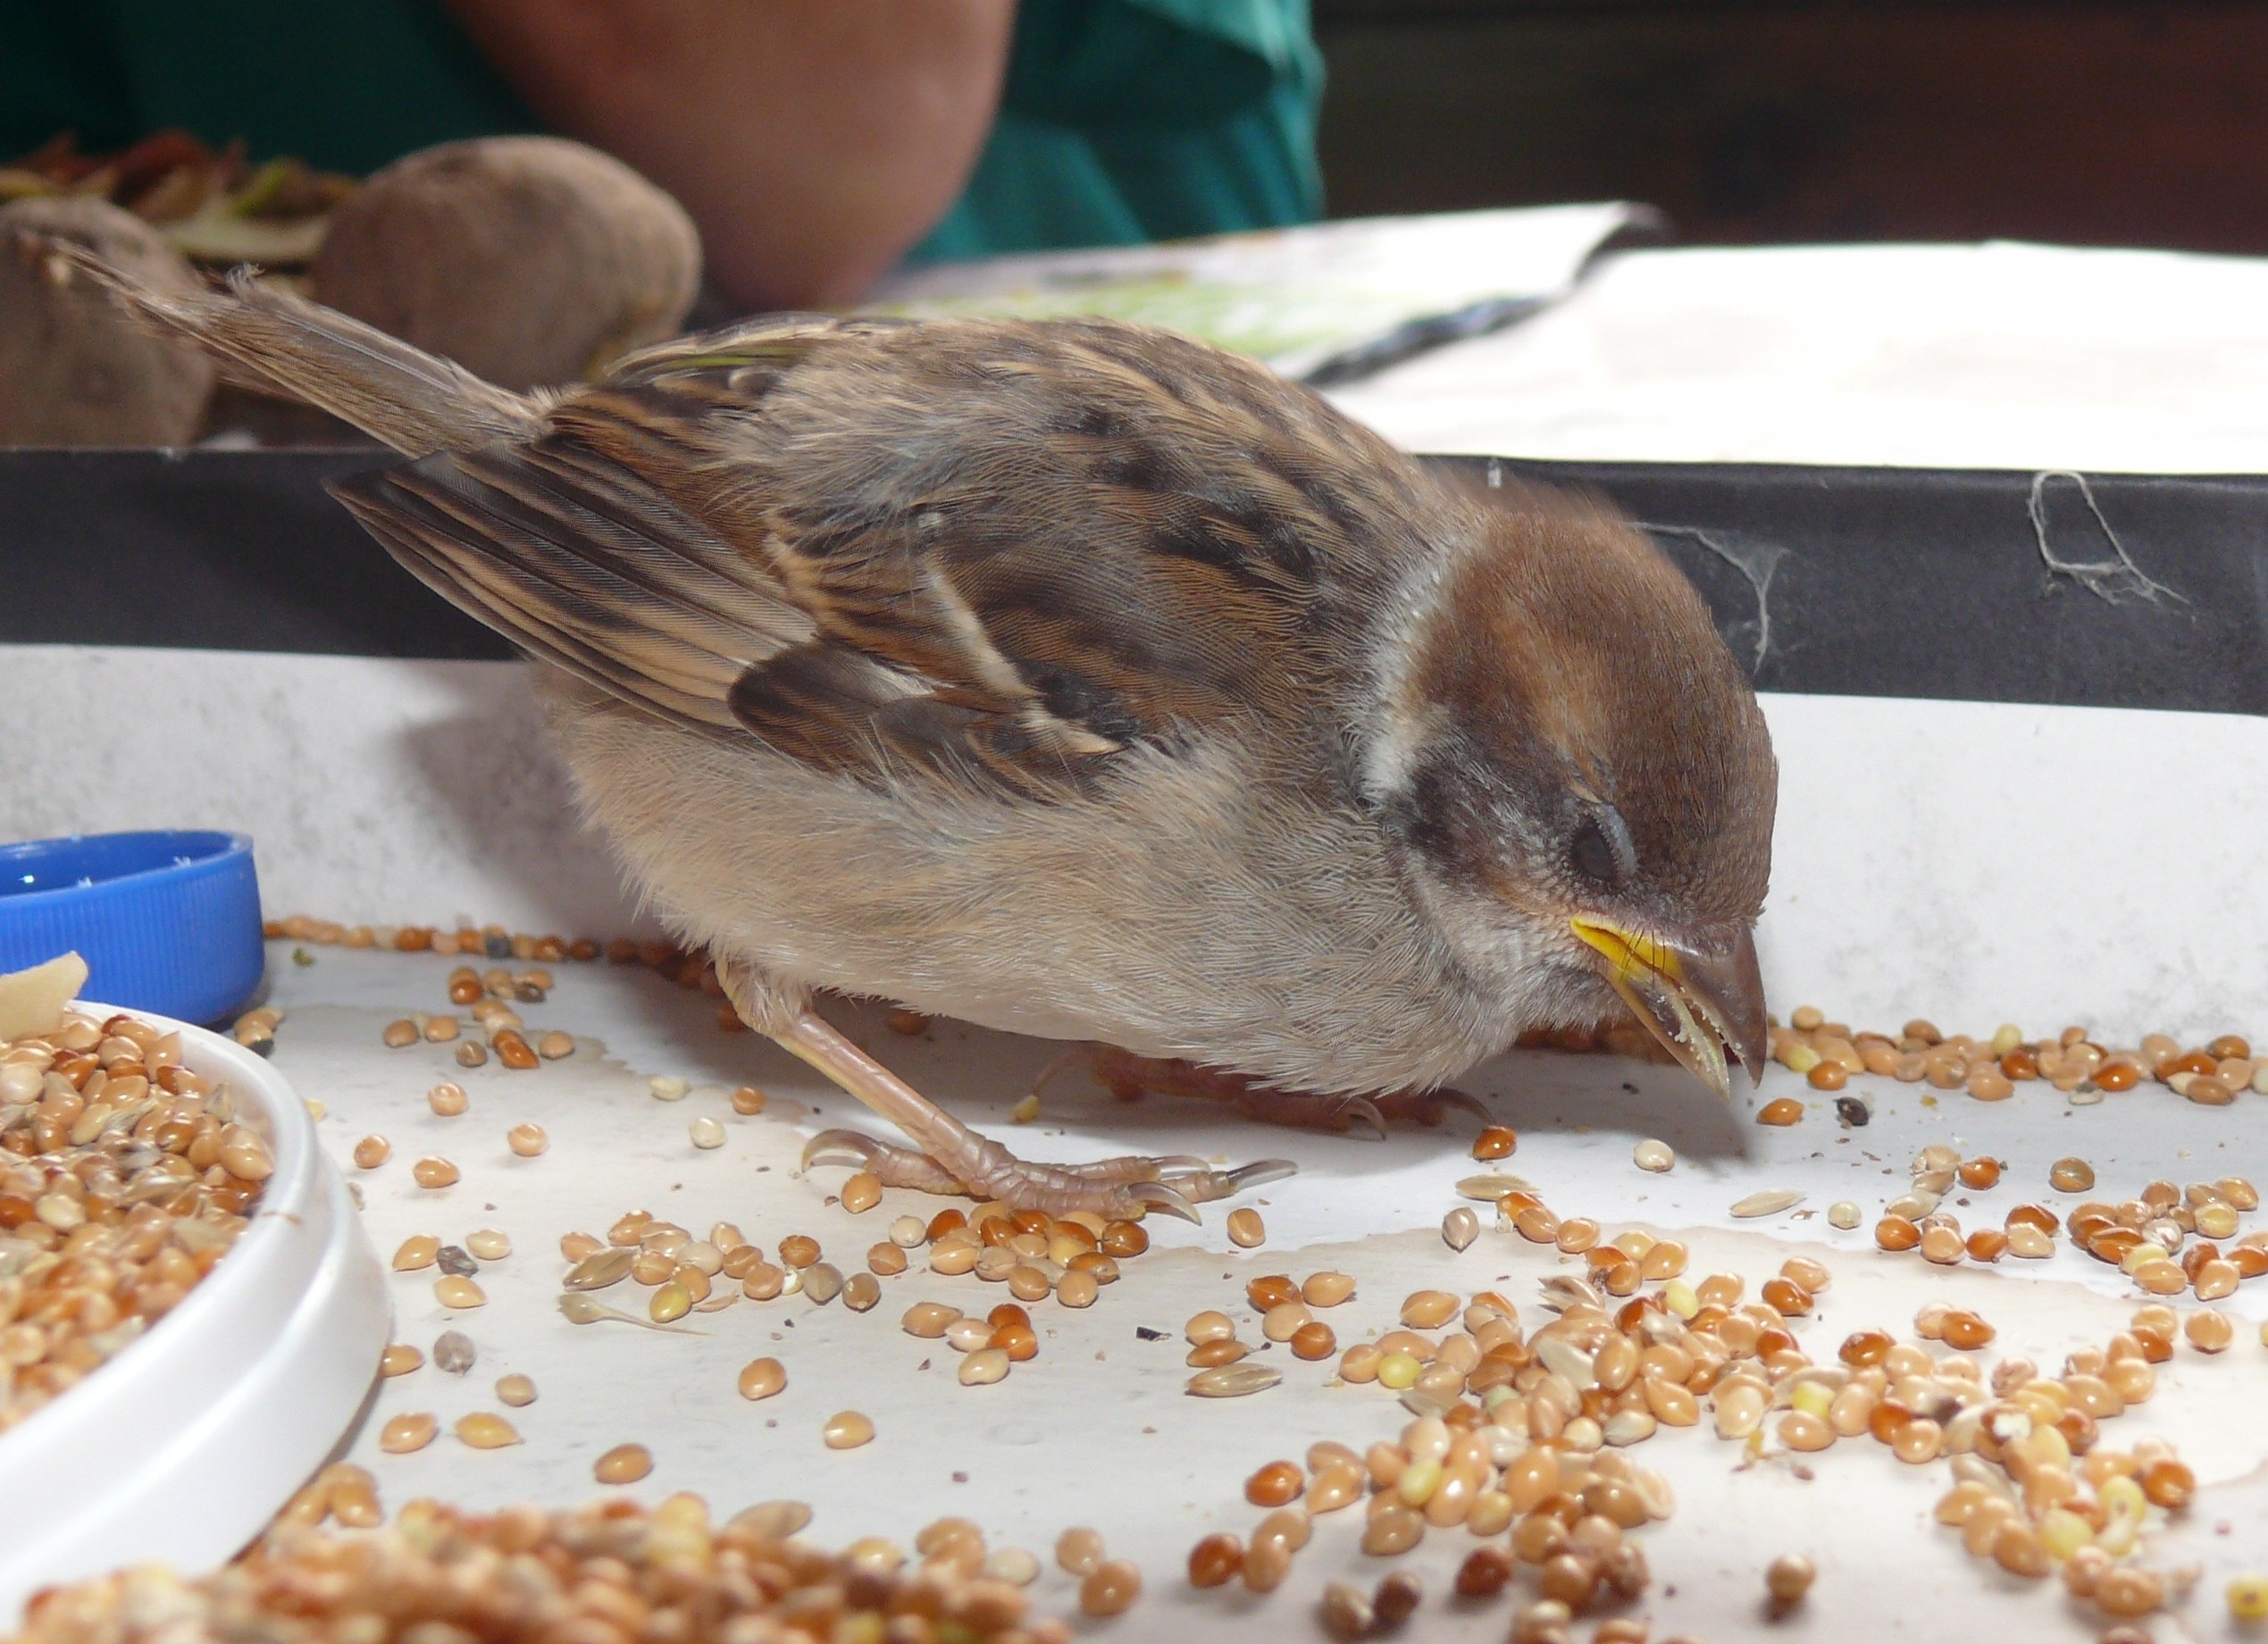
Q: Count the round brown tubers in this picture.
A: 2